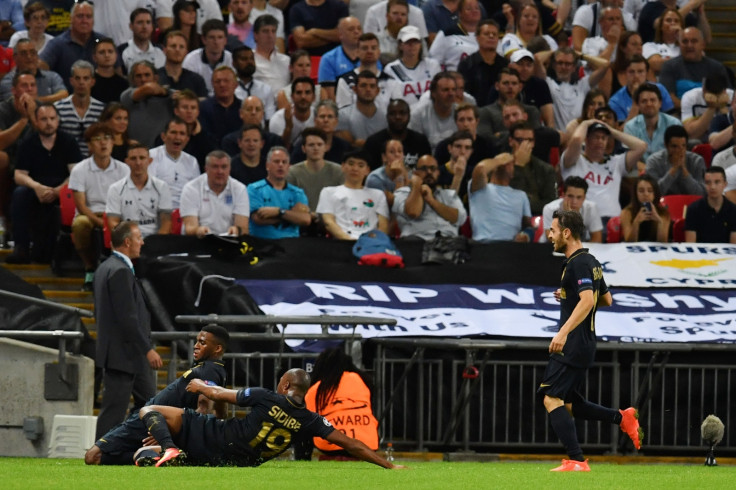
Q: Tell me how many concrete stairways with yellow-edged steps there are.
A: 2